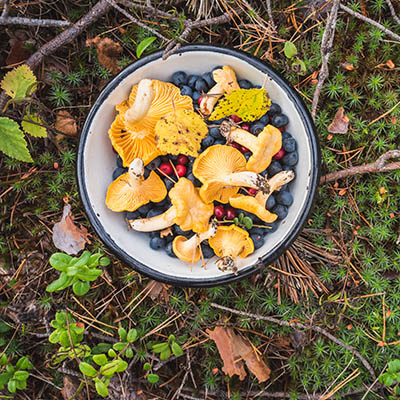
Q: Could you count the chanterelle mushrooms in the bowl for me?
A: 9